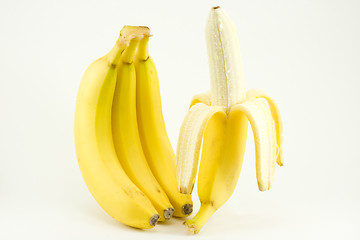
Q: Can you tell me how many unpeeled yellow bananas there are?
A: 3